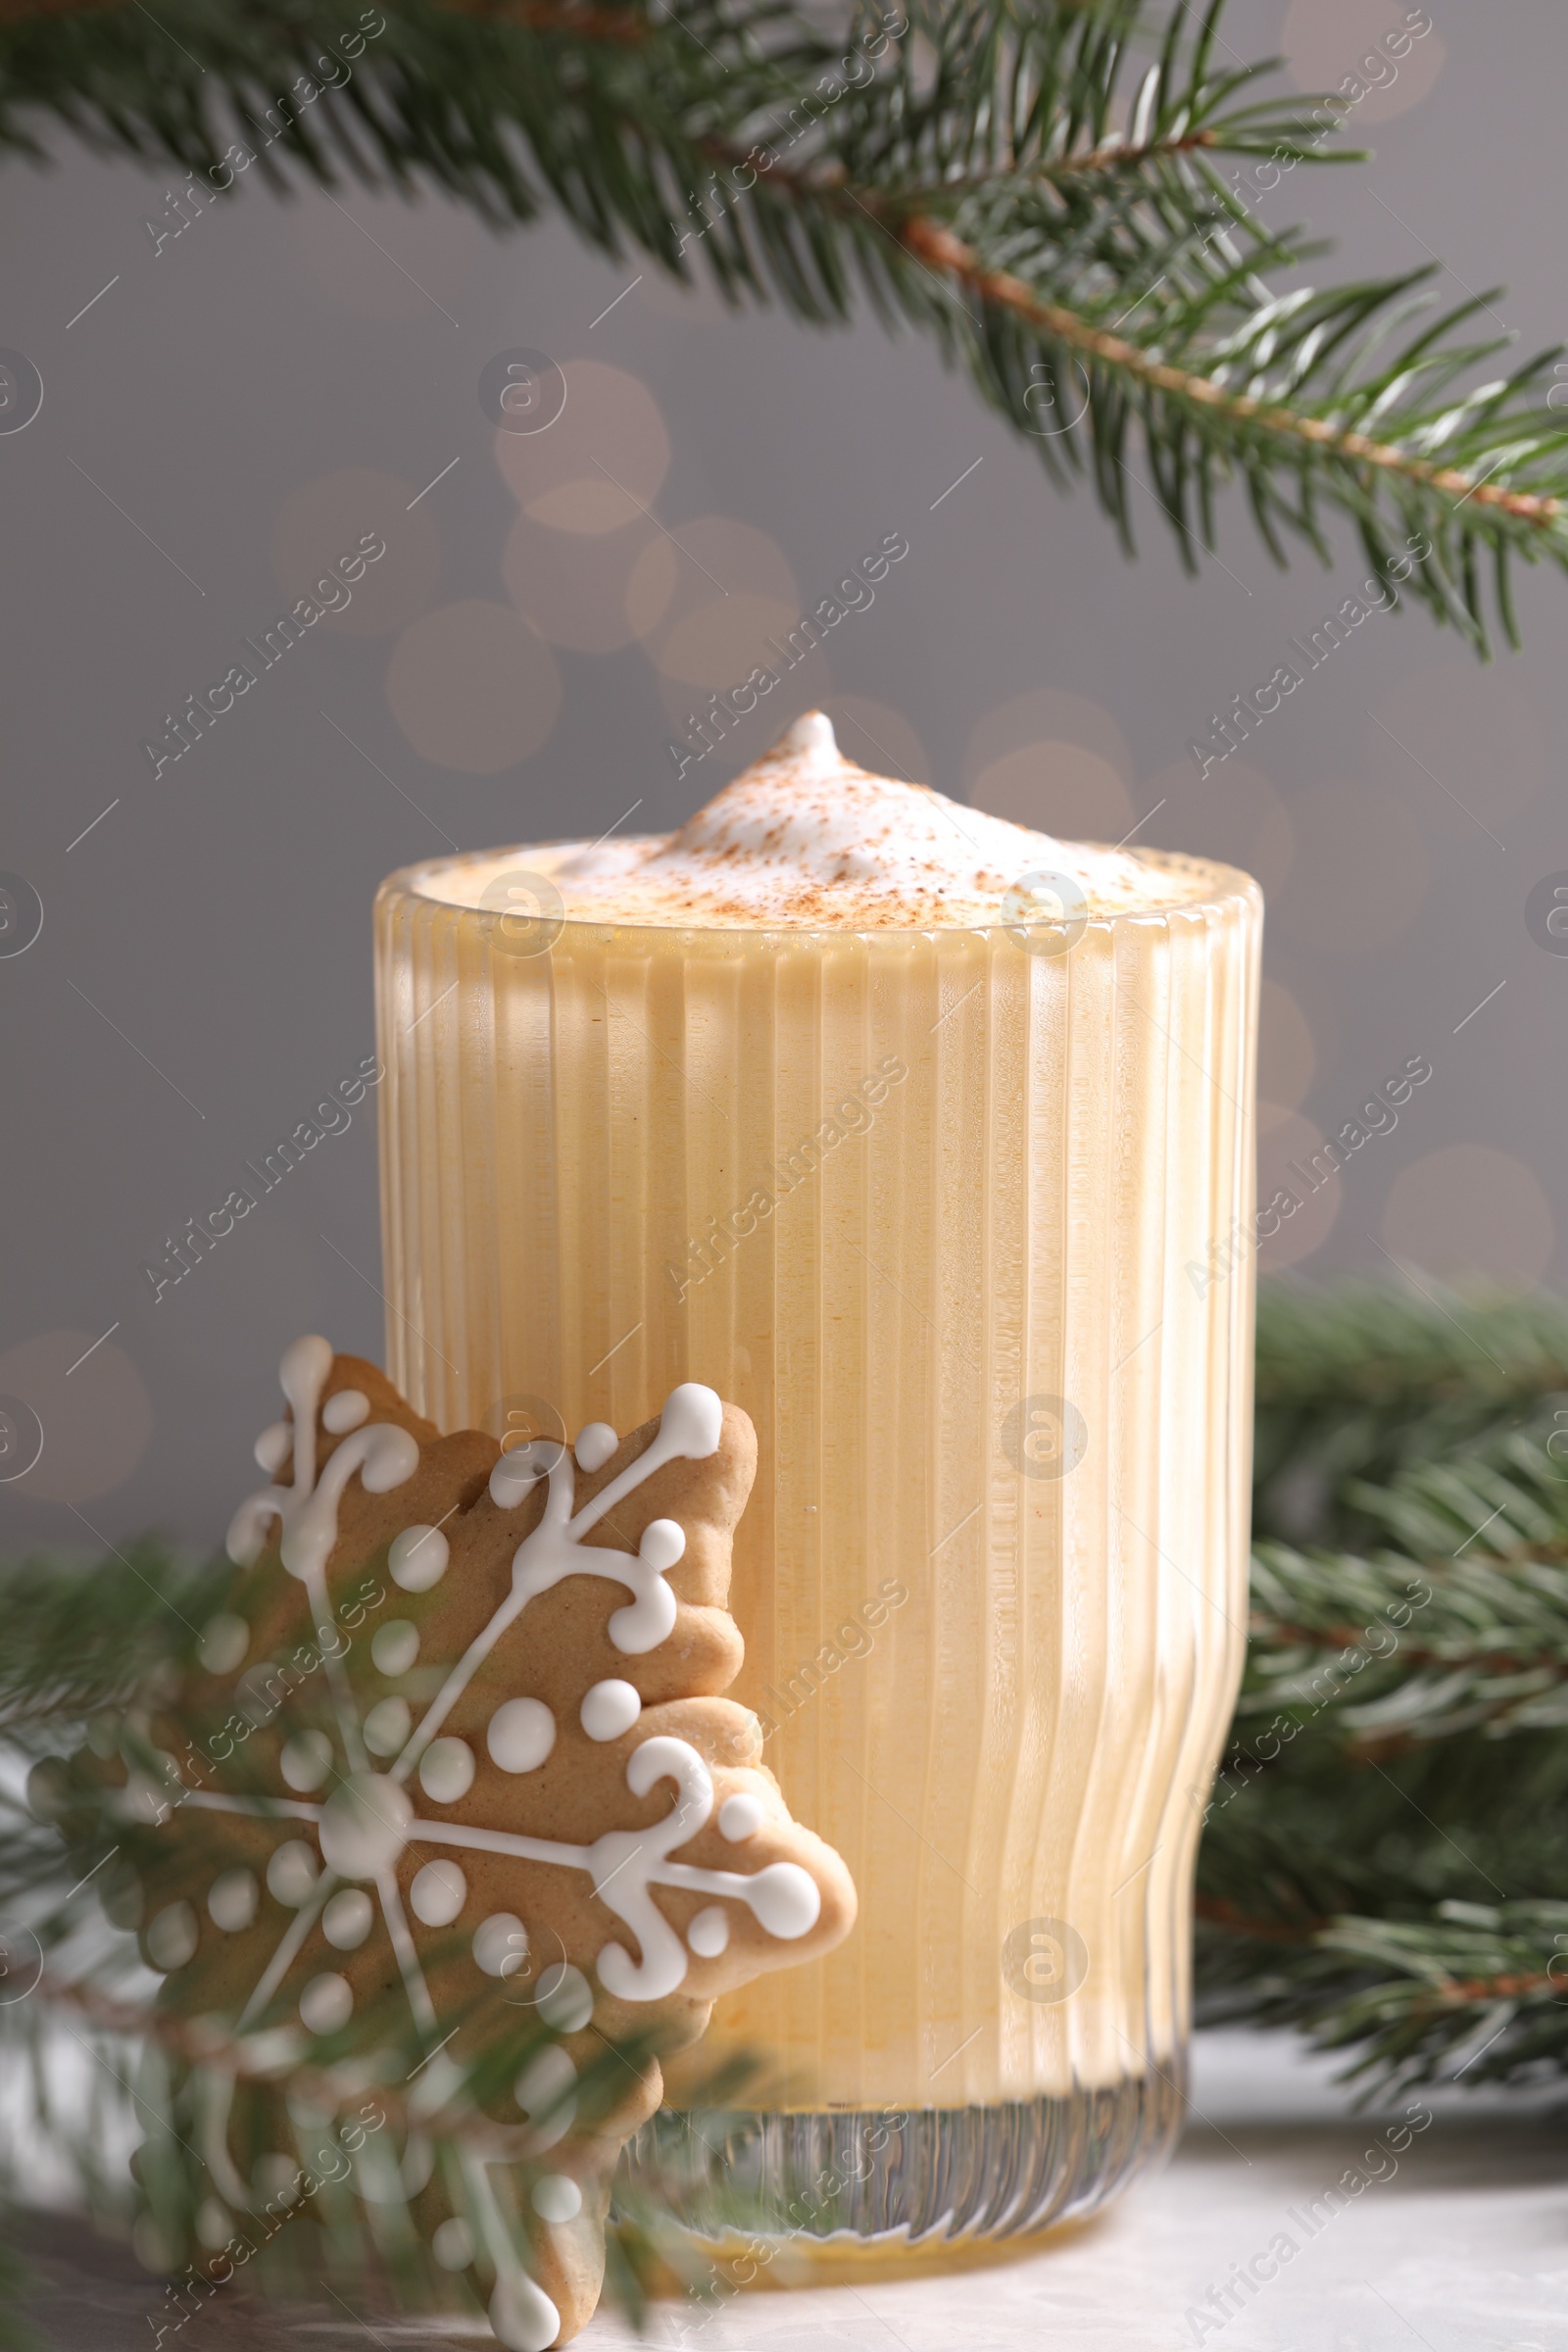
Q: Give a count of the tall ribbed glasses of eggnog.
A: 1